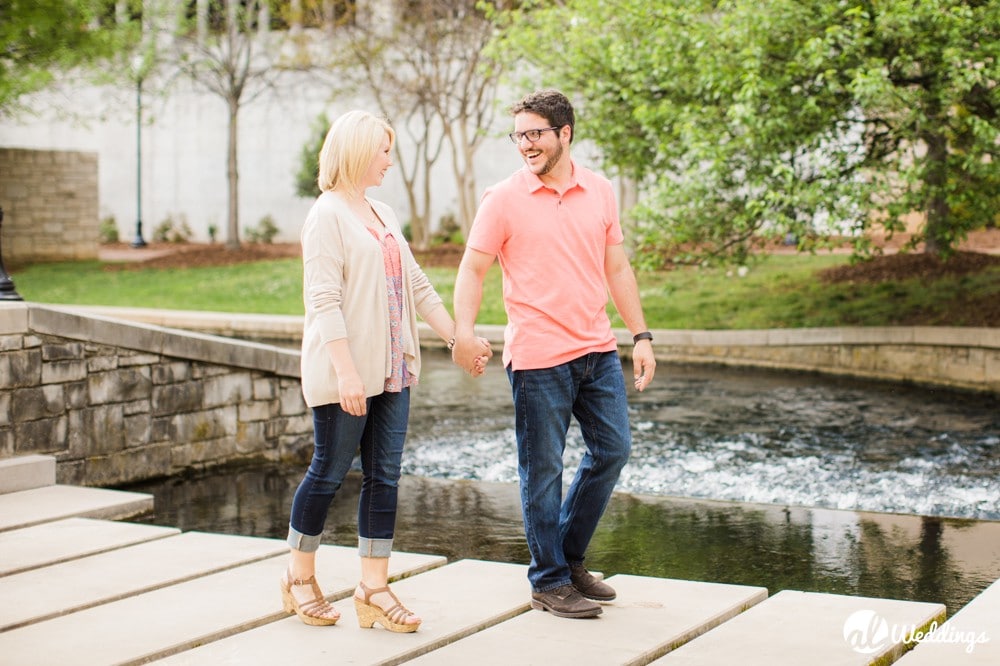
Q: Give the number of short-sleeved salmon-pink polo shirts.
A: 1